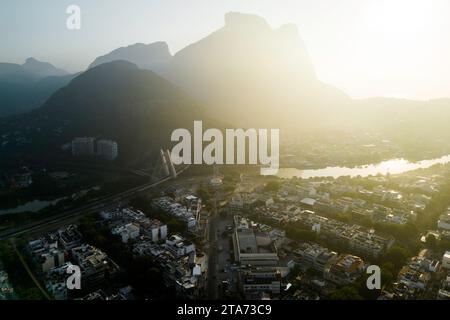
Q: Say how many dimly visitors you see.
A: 0